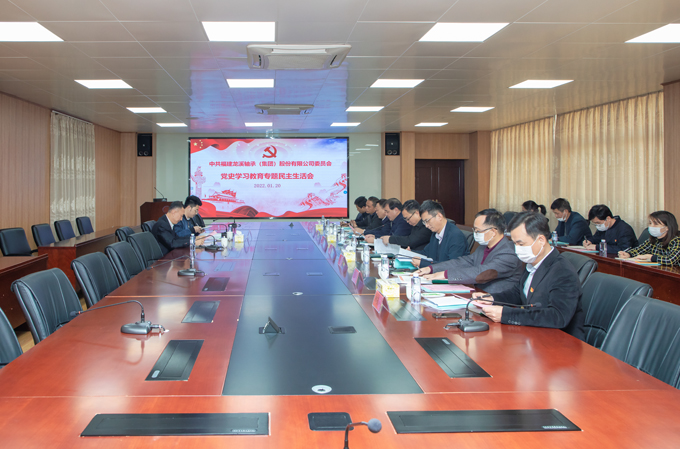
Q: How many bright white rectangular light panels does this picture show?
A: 15